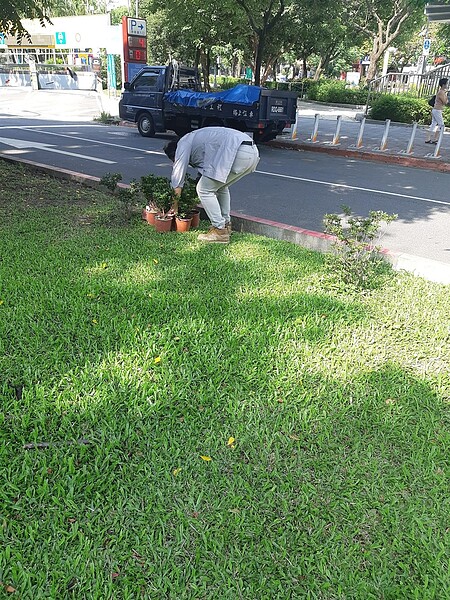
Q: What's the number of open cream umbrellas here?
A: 0